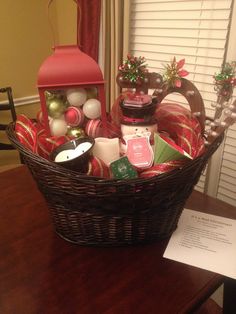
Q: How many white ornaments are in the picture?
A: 3